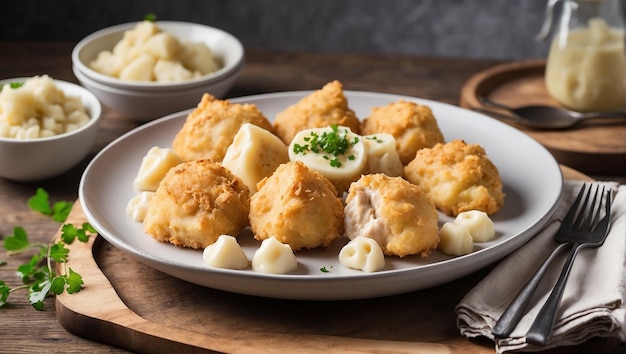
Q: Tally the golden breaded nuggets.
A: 7